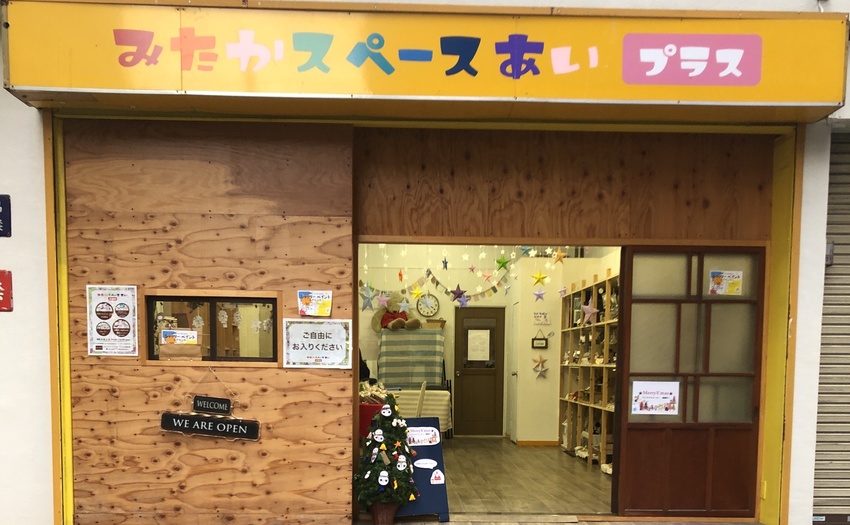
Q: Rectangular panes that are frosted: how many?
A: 9